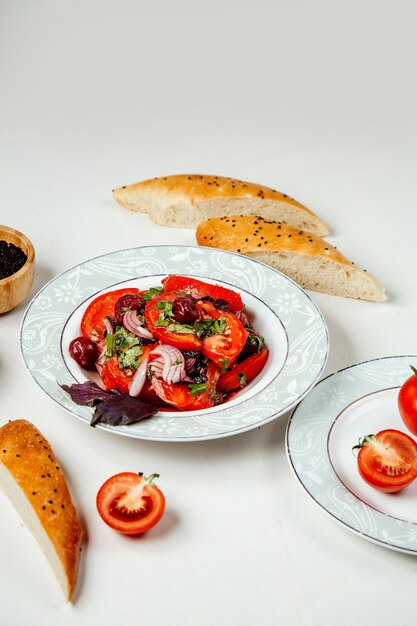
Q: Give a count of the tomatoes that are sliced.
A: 2